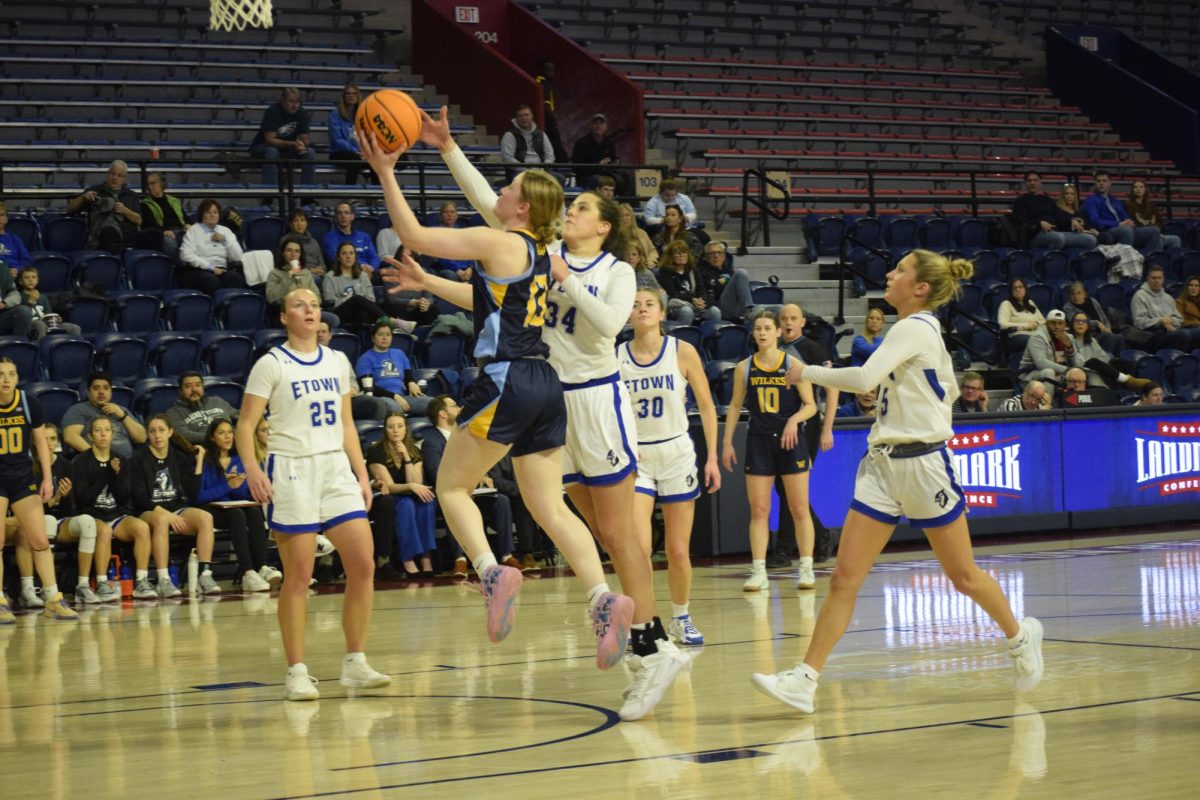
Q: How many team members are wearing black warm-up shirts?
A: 3